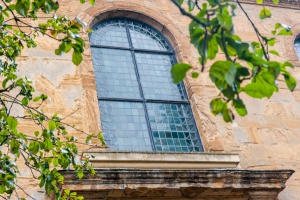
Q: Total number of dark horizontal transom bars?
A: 2